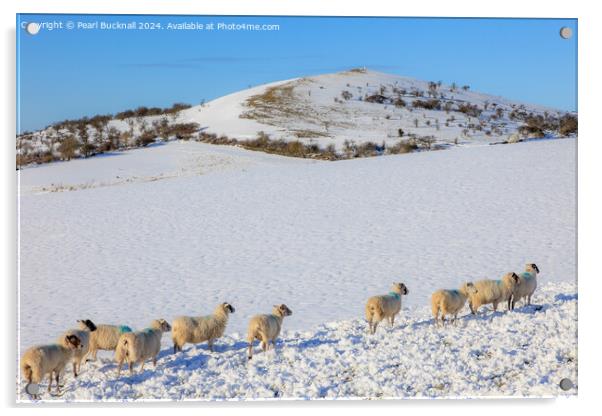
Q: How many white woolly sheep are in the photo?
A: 10